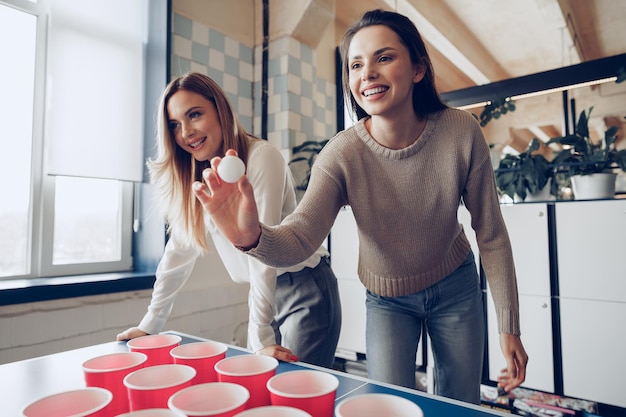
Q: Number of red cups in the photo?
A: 11